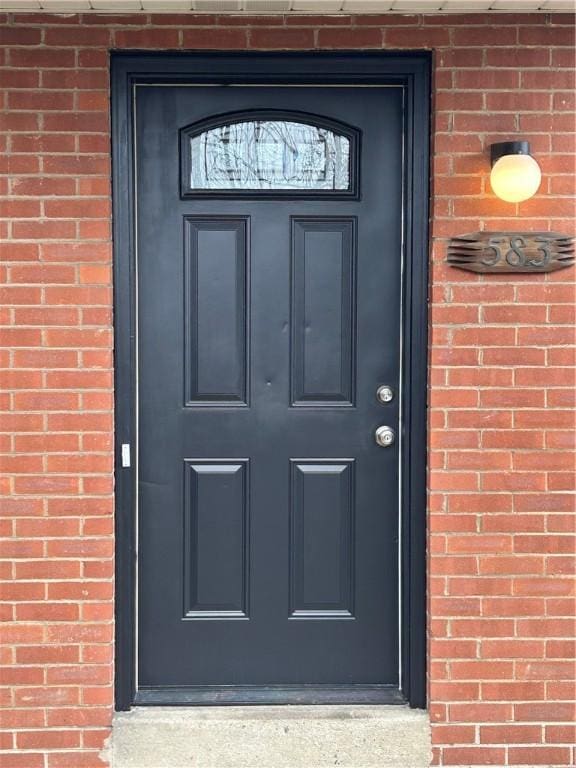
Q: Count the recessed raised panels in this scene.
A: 4